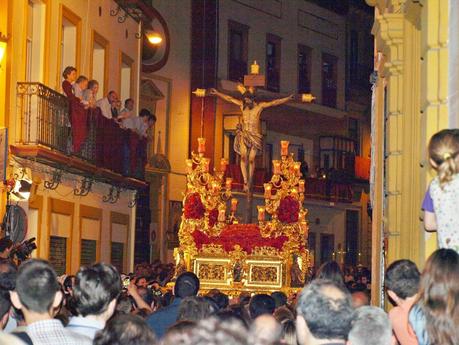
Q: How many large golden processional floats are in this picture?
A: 1